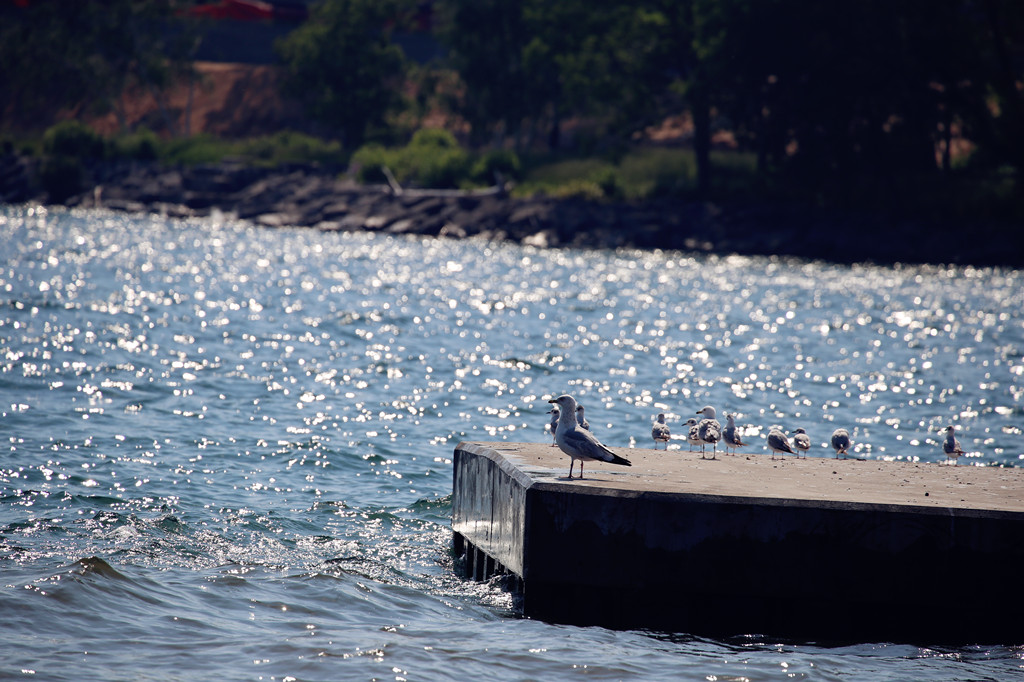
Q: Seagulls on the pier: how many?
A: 11